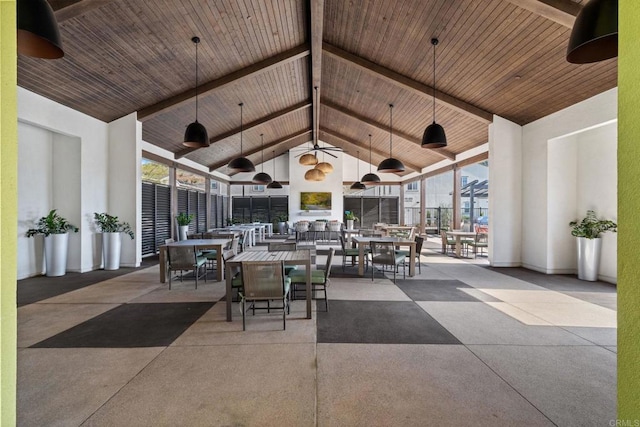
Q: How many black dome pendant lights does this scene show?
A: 10